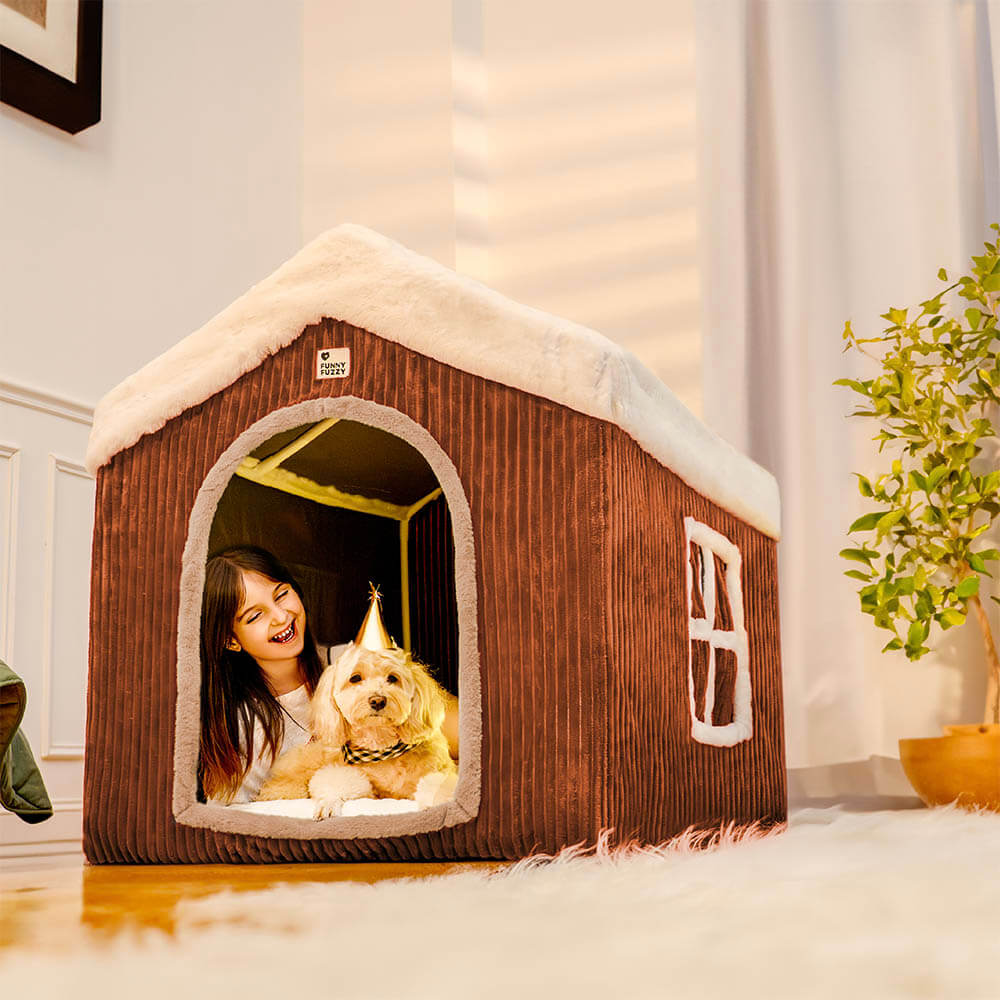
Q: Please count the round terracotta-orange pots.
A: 1